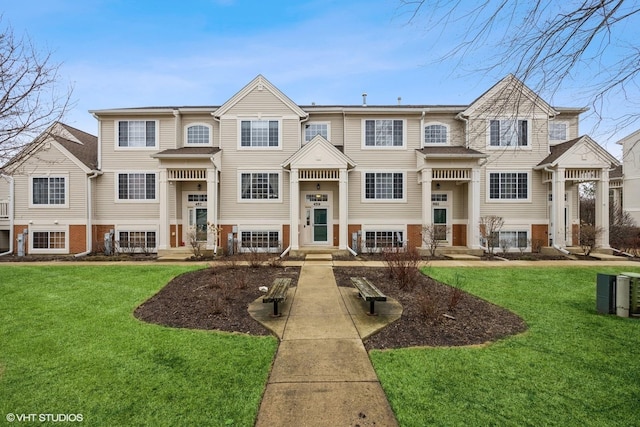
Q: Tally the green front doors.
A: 3